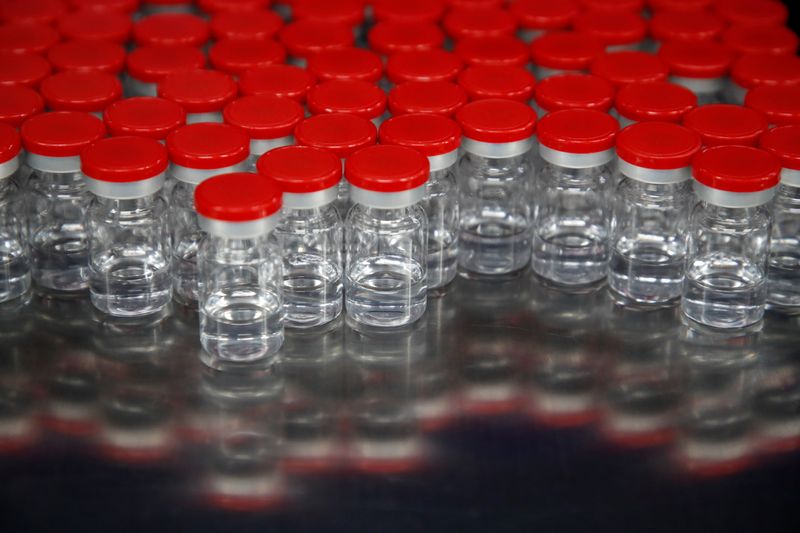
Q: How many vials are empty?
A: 0